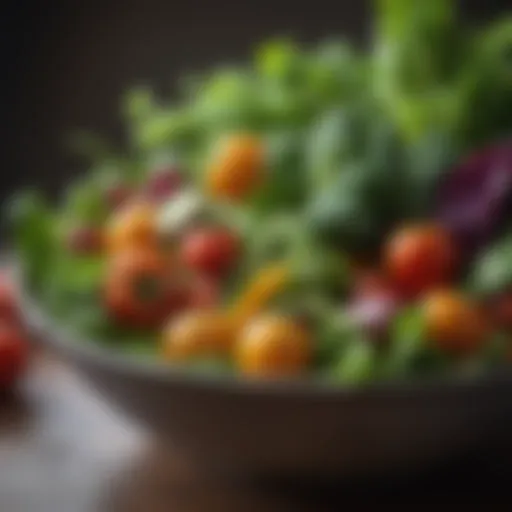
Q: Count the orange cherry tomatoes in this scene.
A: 5